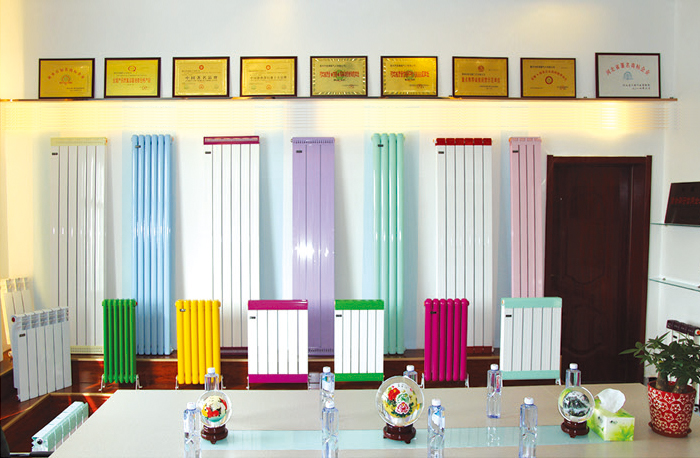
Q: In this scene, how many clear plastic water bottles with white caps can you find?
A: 9